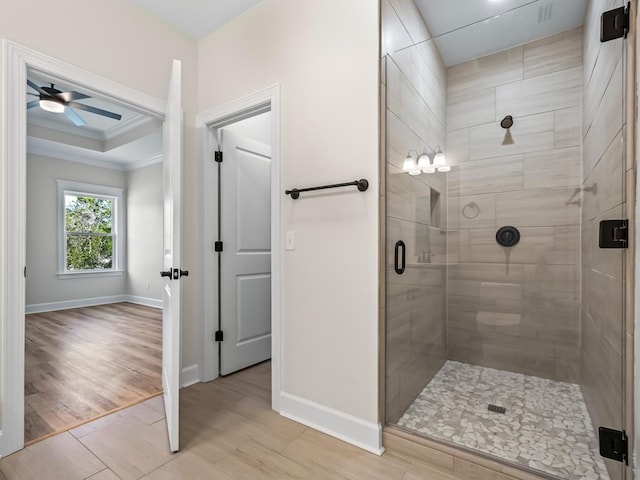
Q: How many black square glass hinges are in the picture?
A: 3